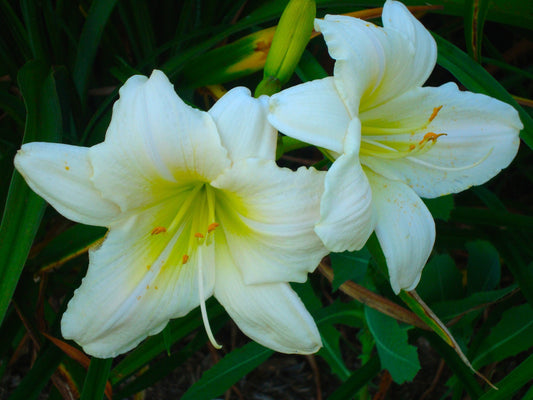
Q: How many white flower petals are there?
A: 12